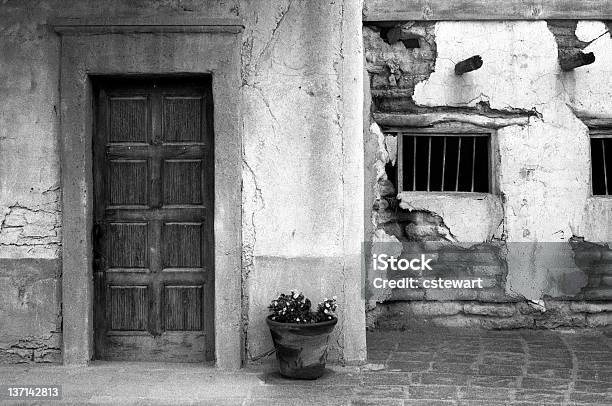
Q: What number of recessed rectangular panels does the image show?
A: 8